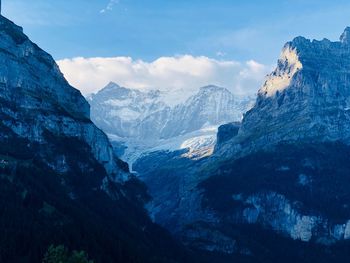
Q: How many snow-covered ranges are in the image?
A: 1